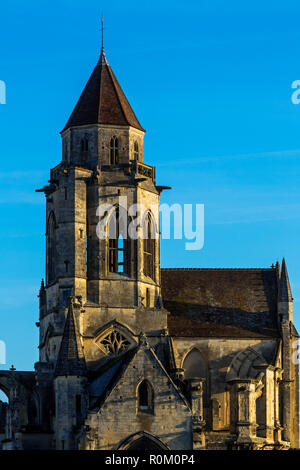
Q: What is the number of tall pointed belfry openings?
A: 3